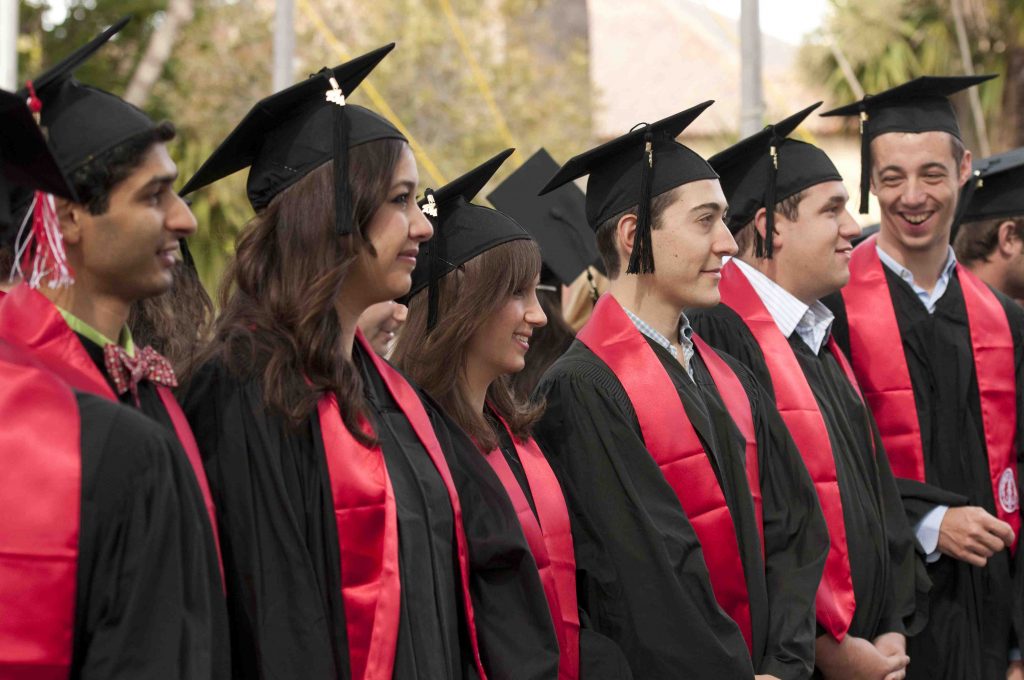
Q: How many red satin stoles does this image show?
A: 7